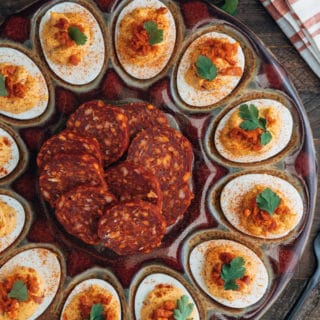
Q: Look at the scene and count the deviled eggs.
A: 12